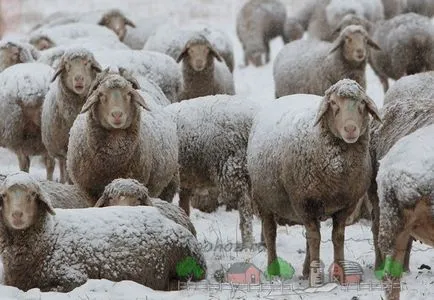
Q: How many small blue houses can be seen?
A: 0